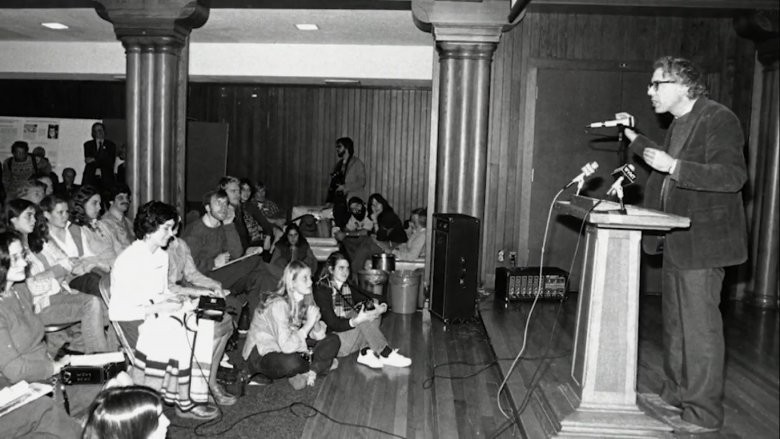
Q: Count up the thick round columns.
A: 3